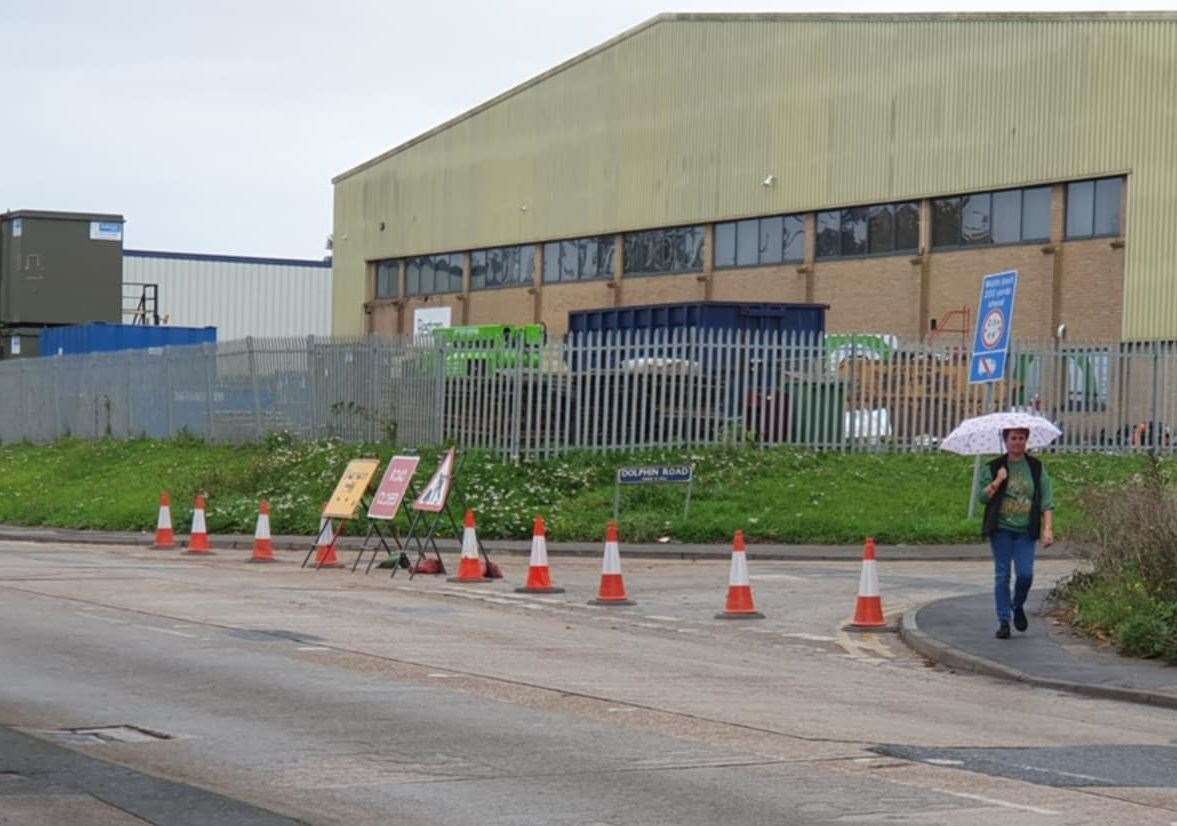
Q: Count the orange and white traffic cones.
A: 9